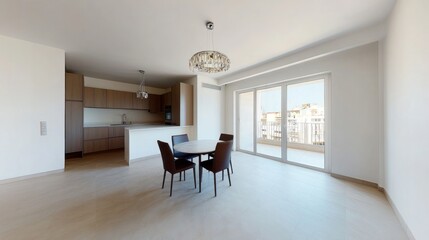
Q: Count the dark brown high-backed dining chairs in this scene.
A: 4